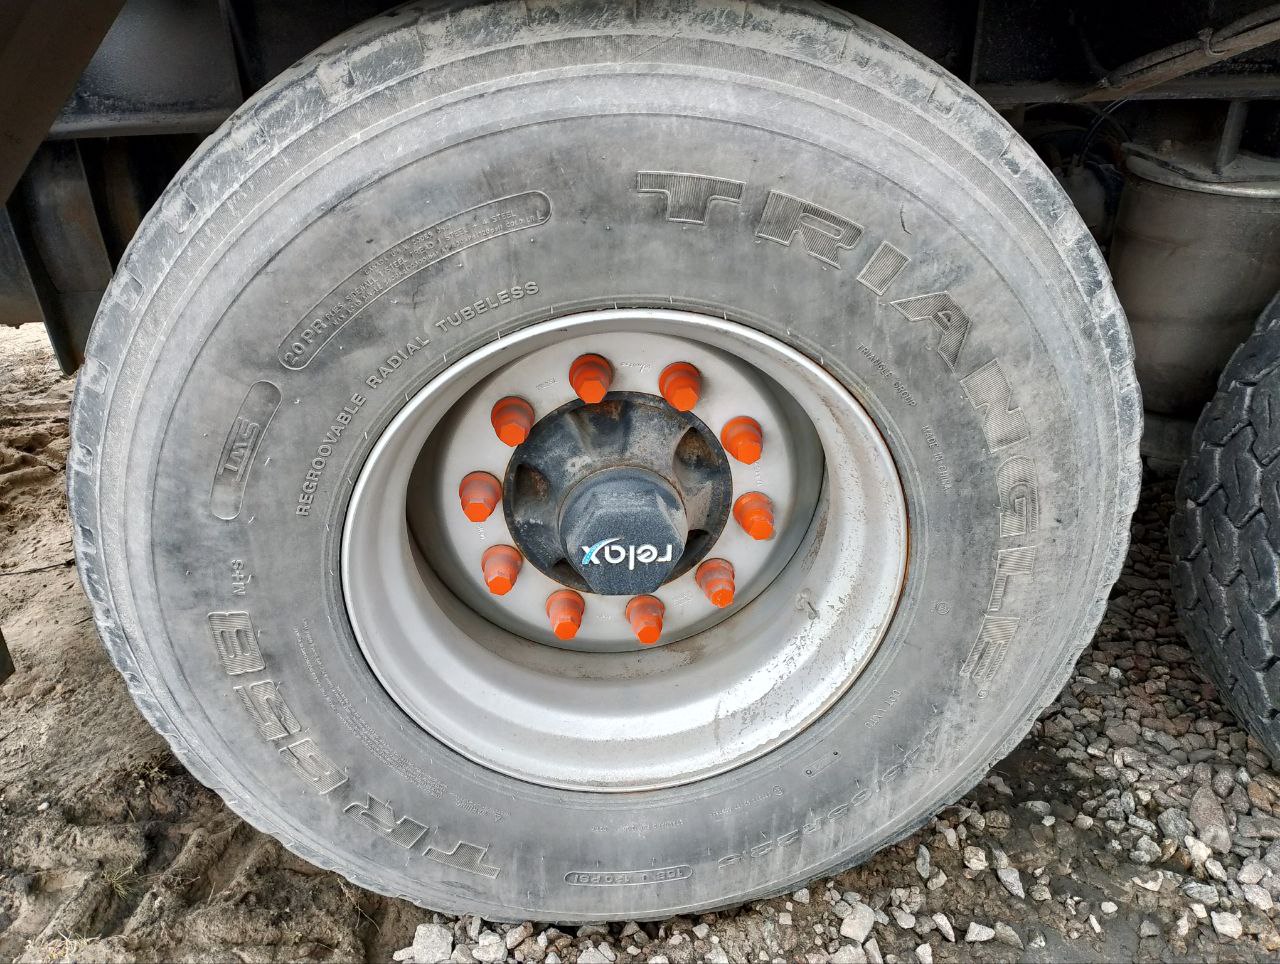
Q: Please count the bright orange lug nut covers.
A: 10